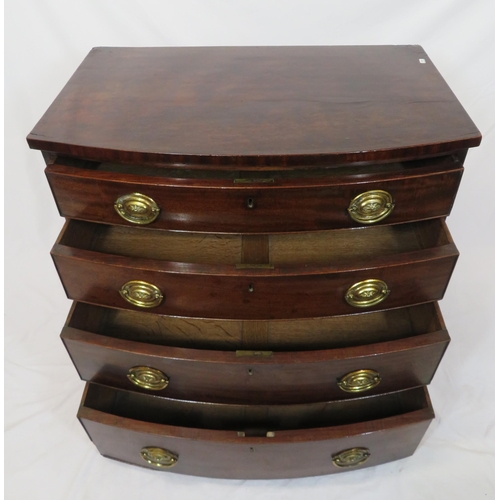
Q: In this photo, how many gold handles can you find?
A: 8